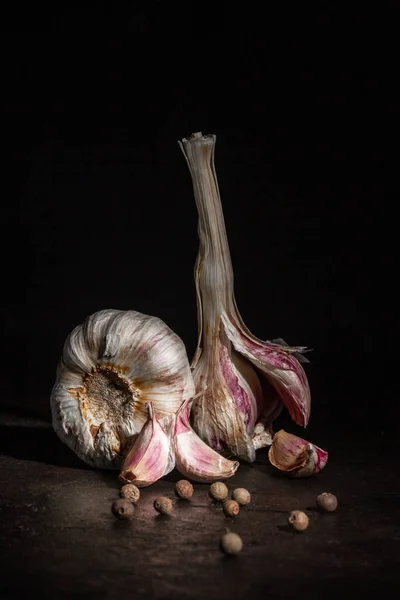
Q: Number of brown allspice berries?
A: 10